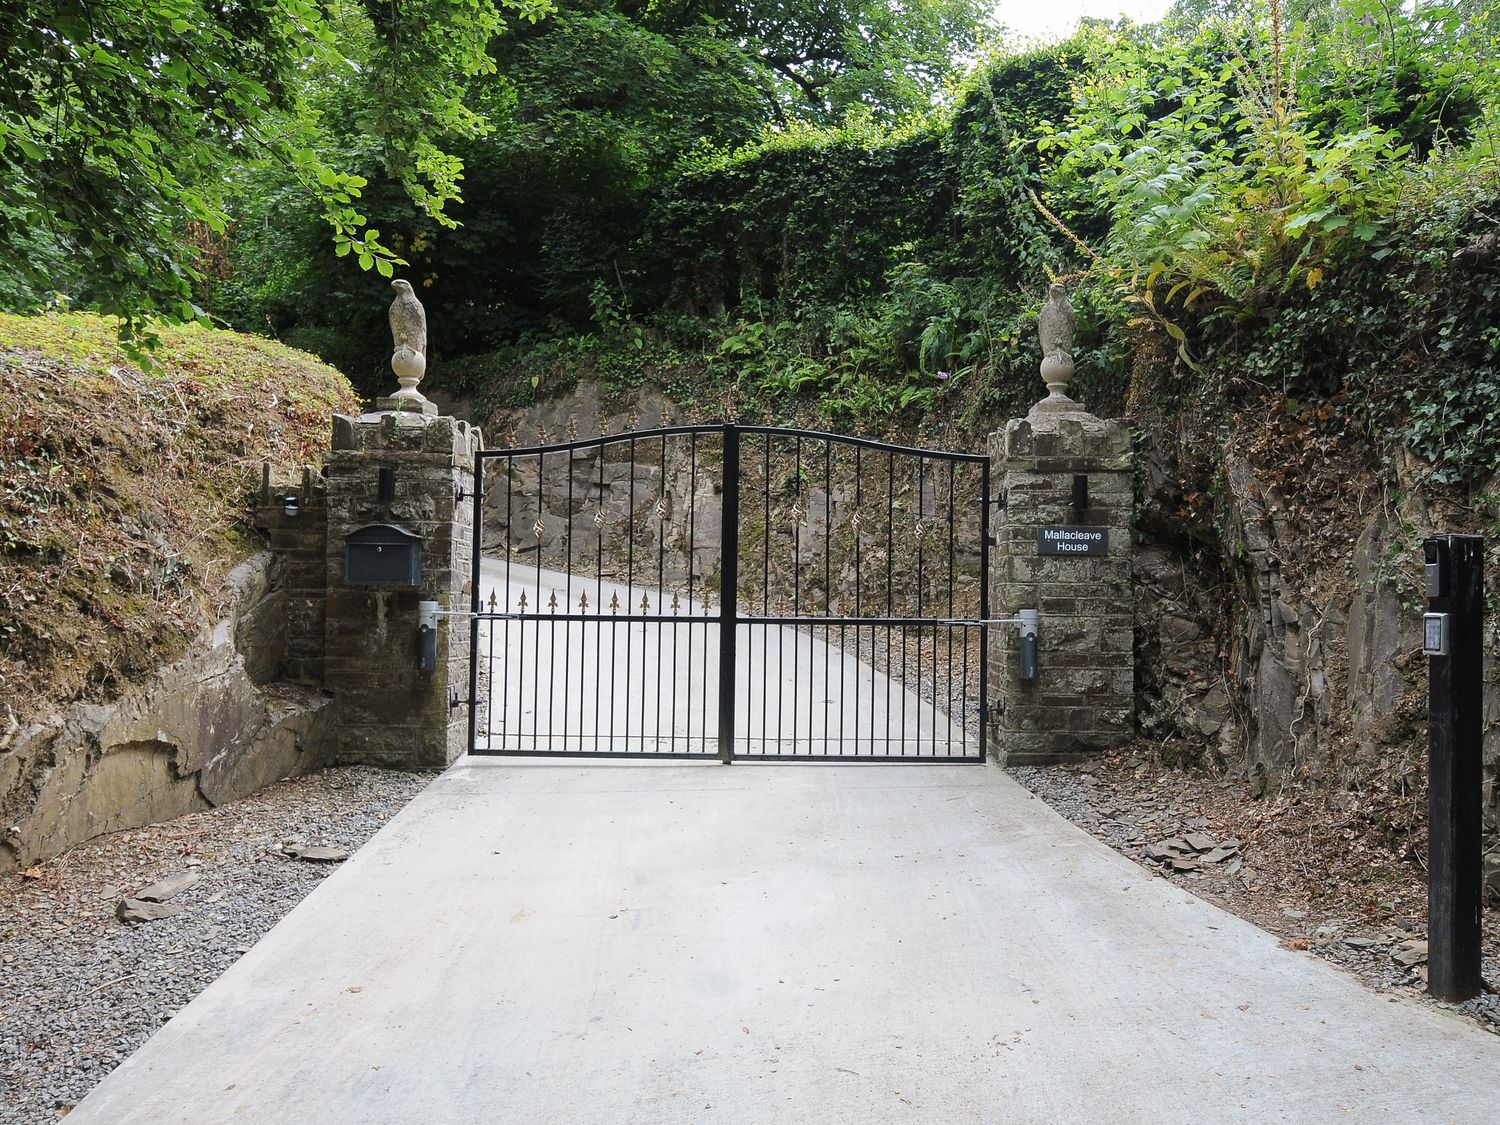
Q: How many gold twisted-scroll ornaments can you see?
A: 6